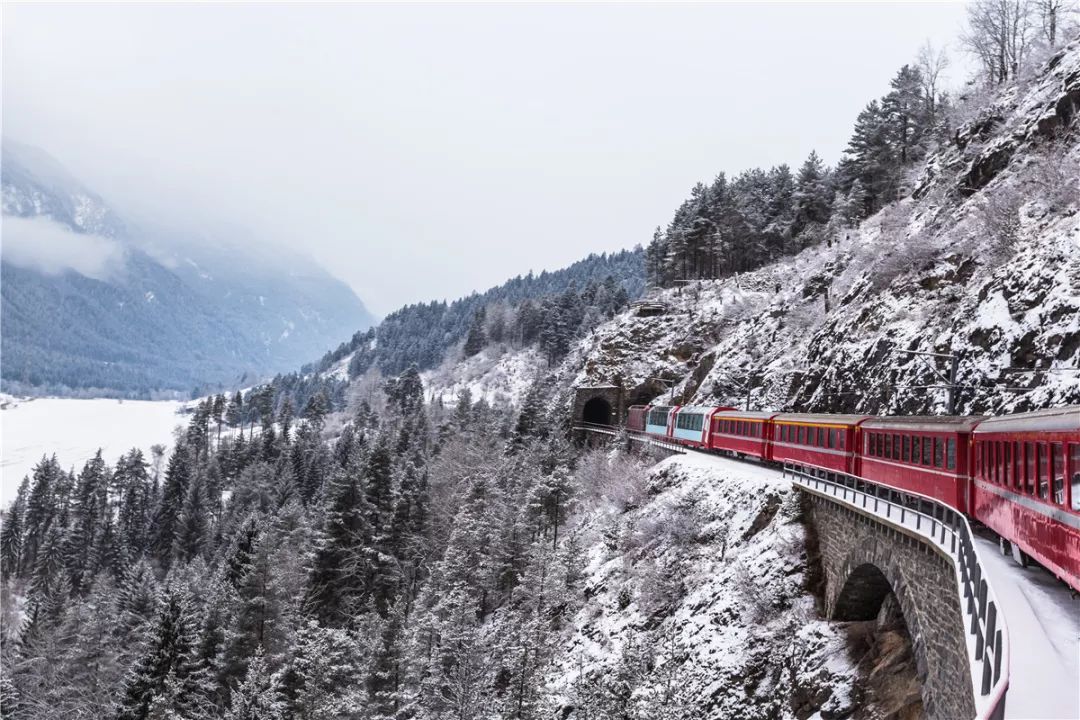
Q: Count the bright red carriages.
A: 4